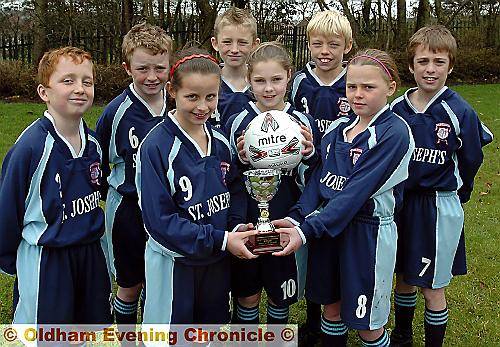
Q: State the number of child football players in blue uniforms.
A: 8